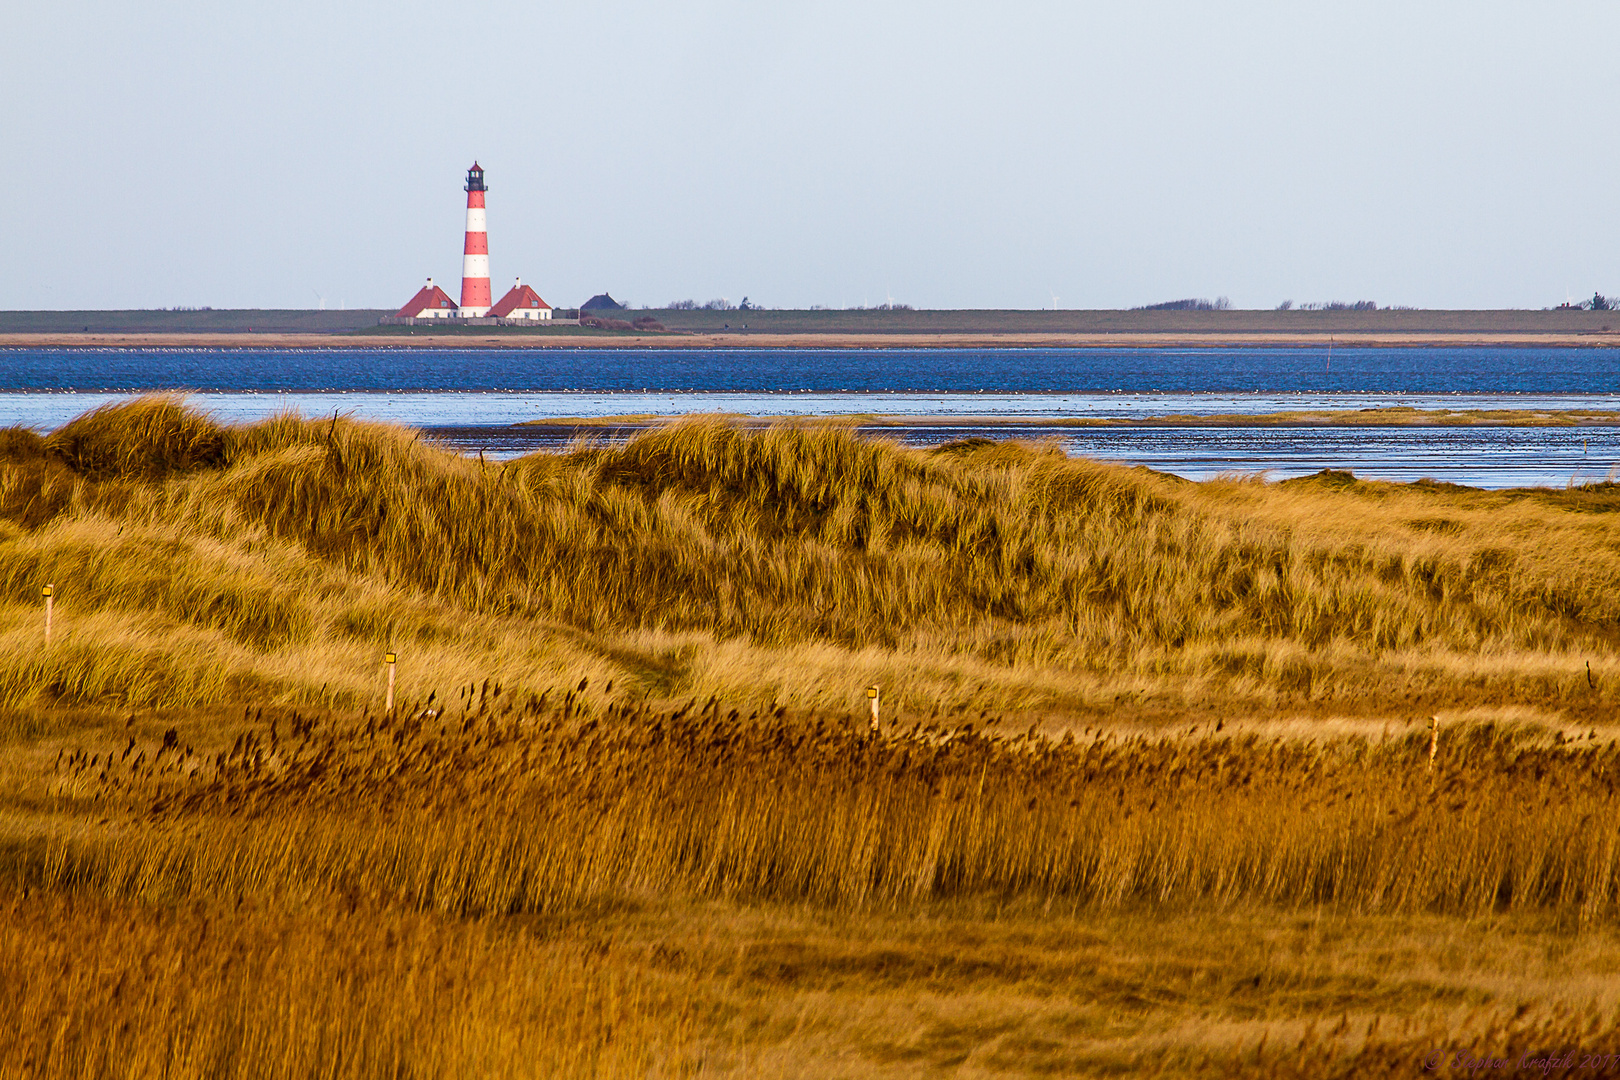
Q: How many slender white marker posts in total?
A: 4